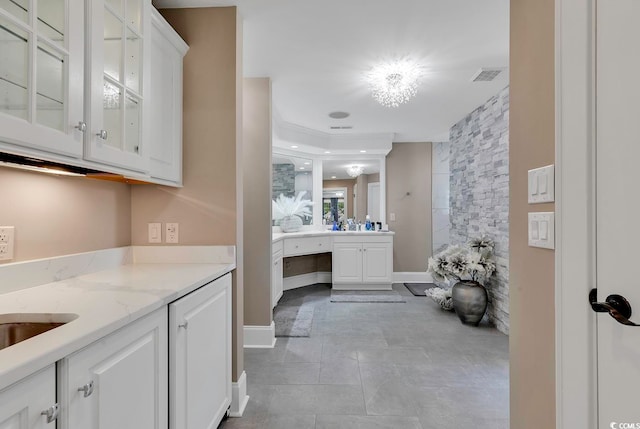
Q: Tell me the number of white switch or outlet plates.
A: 6